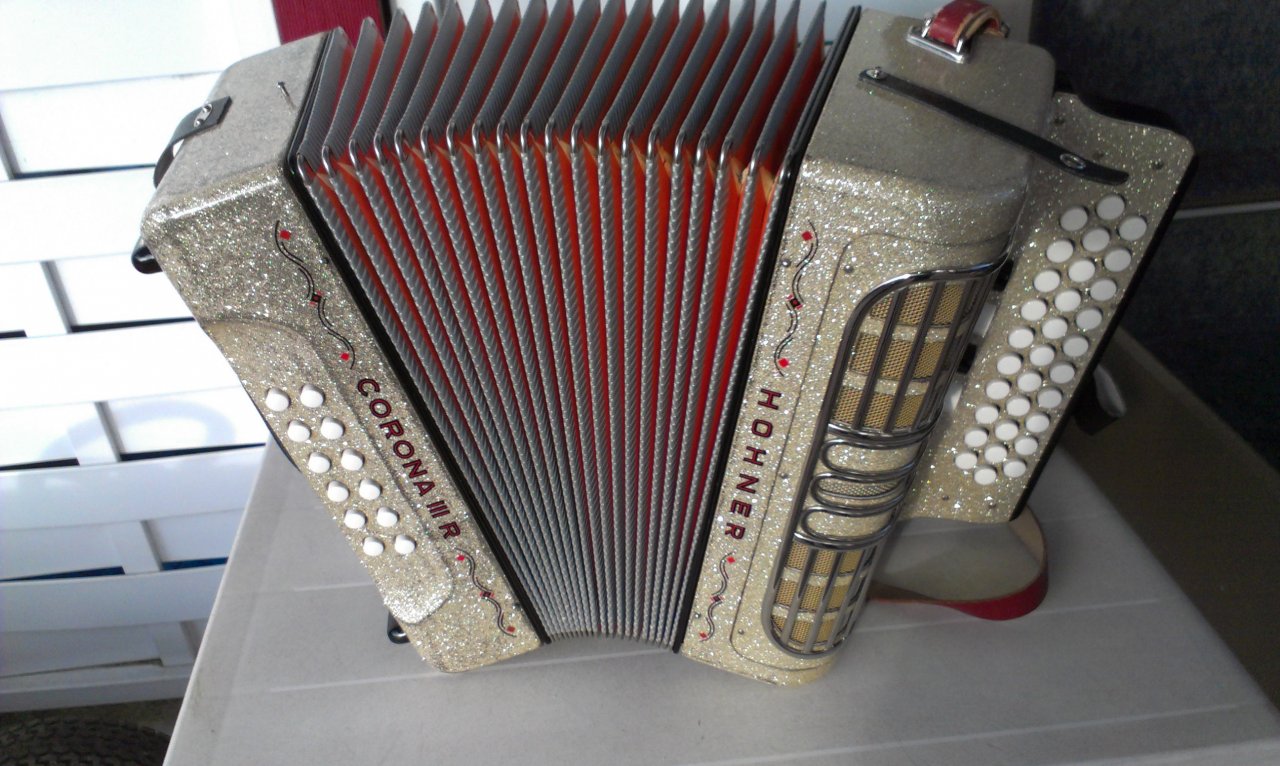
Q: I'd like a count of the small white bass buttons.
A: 12